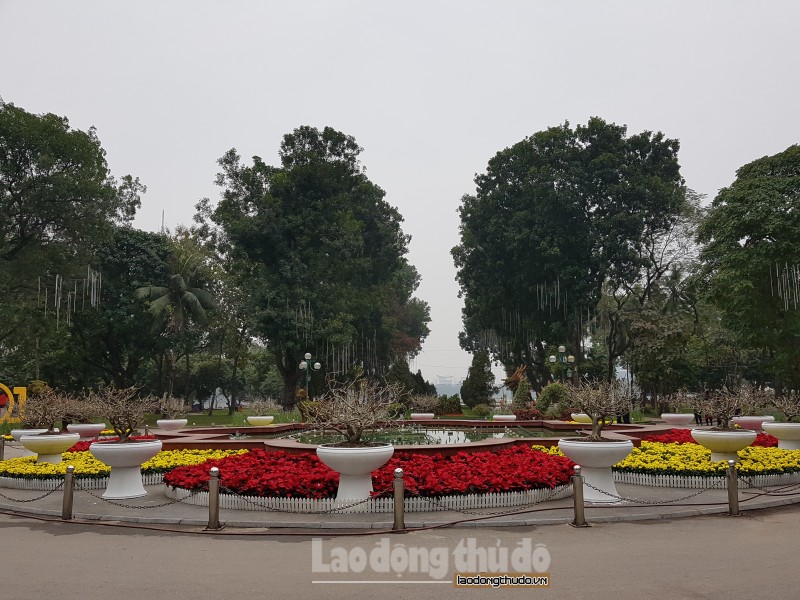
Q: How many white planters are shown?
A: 15